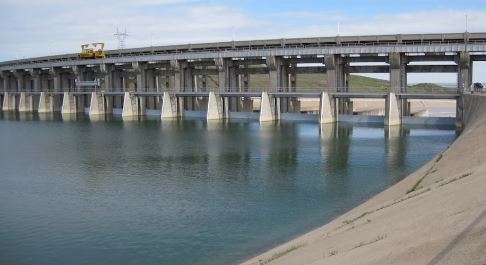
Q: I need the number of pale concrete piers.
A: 11